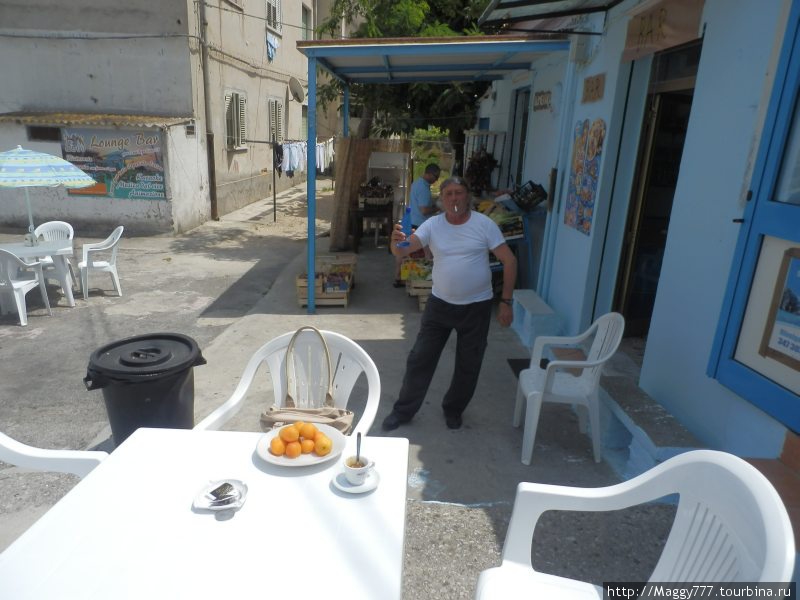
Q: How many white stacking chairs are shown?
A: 7